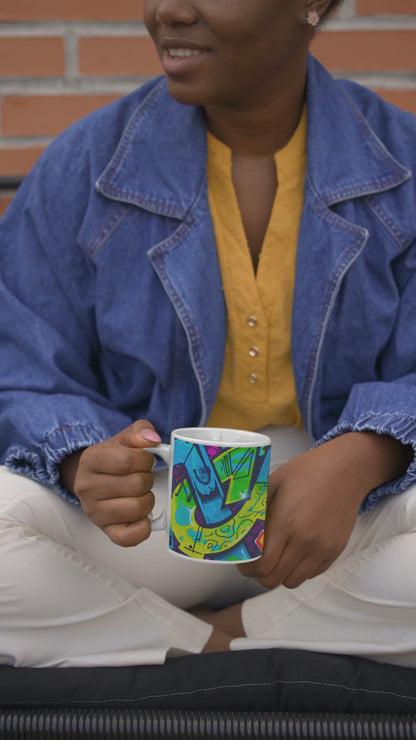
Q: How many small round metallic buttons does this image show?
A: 3